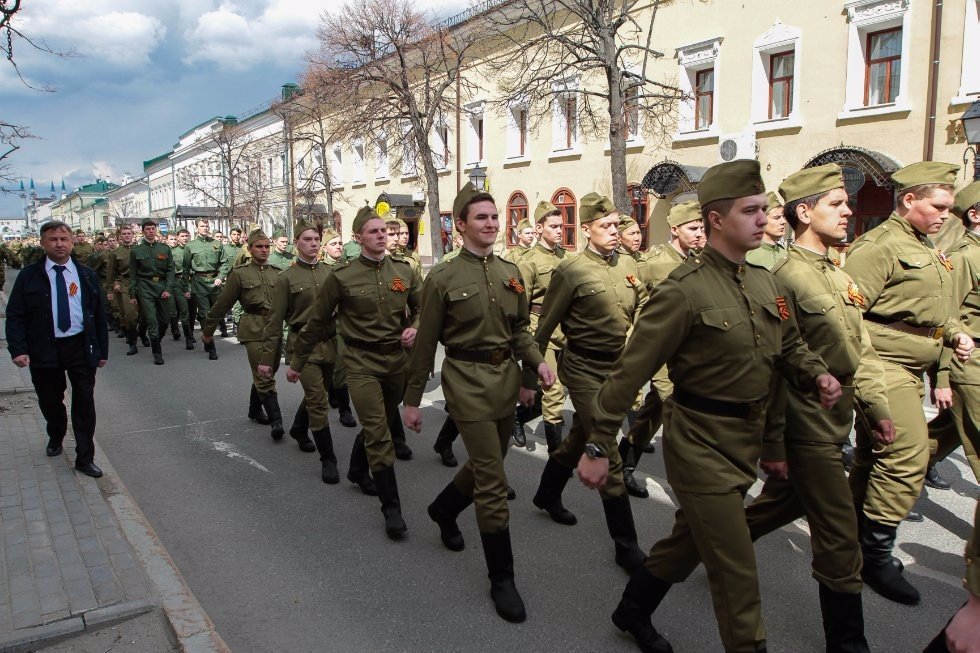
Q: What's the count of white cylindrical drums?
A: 0